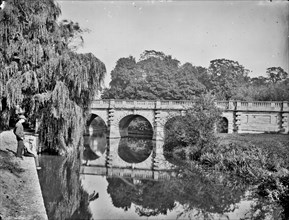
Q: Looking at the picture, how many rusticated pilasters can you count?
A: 4